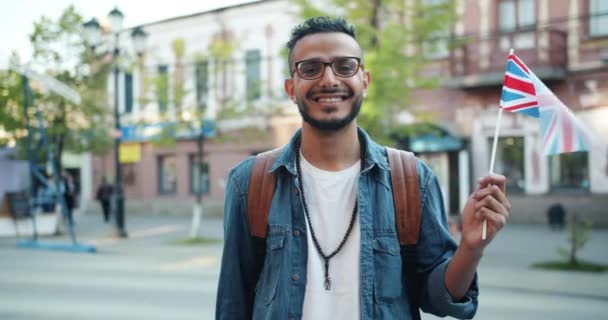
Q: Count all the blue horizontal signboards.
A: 1